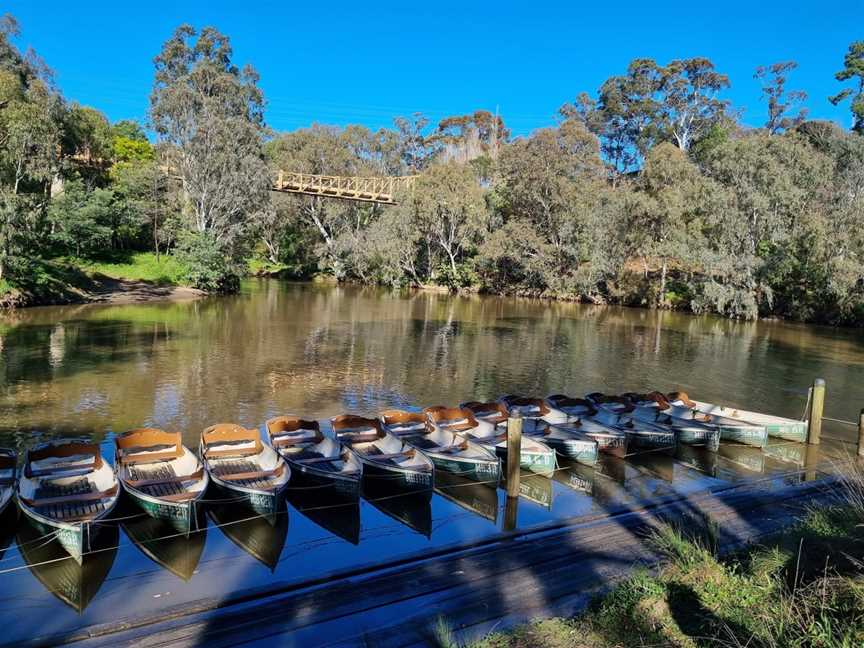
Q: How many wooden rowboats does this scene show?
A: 14